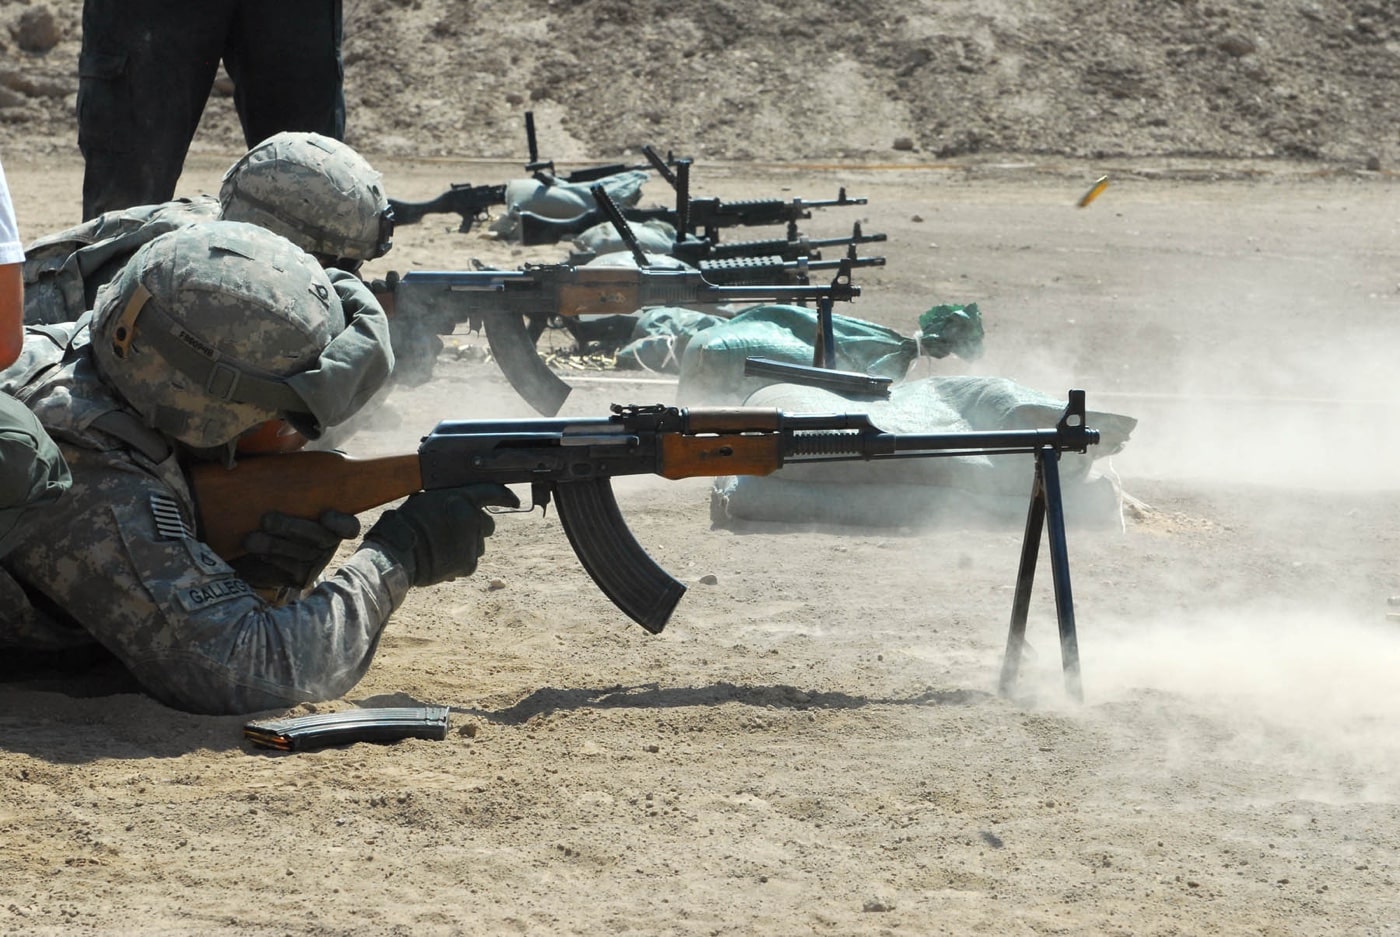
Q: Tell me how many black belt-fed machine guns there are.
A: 4